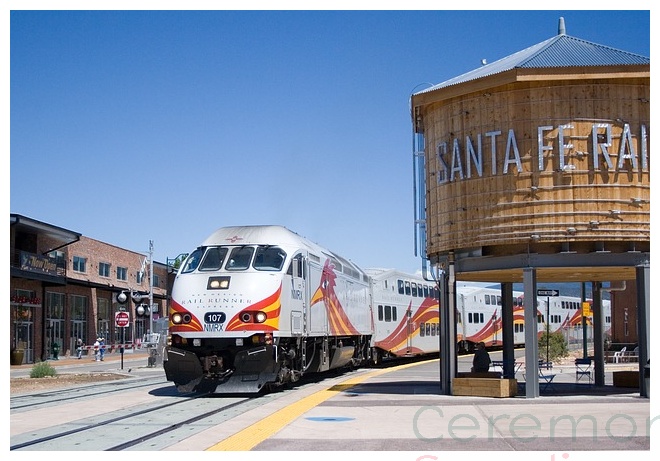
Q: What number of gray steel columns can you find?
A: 5